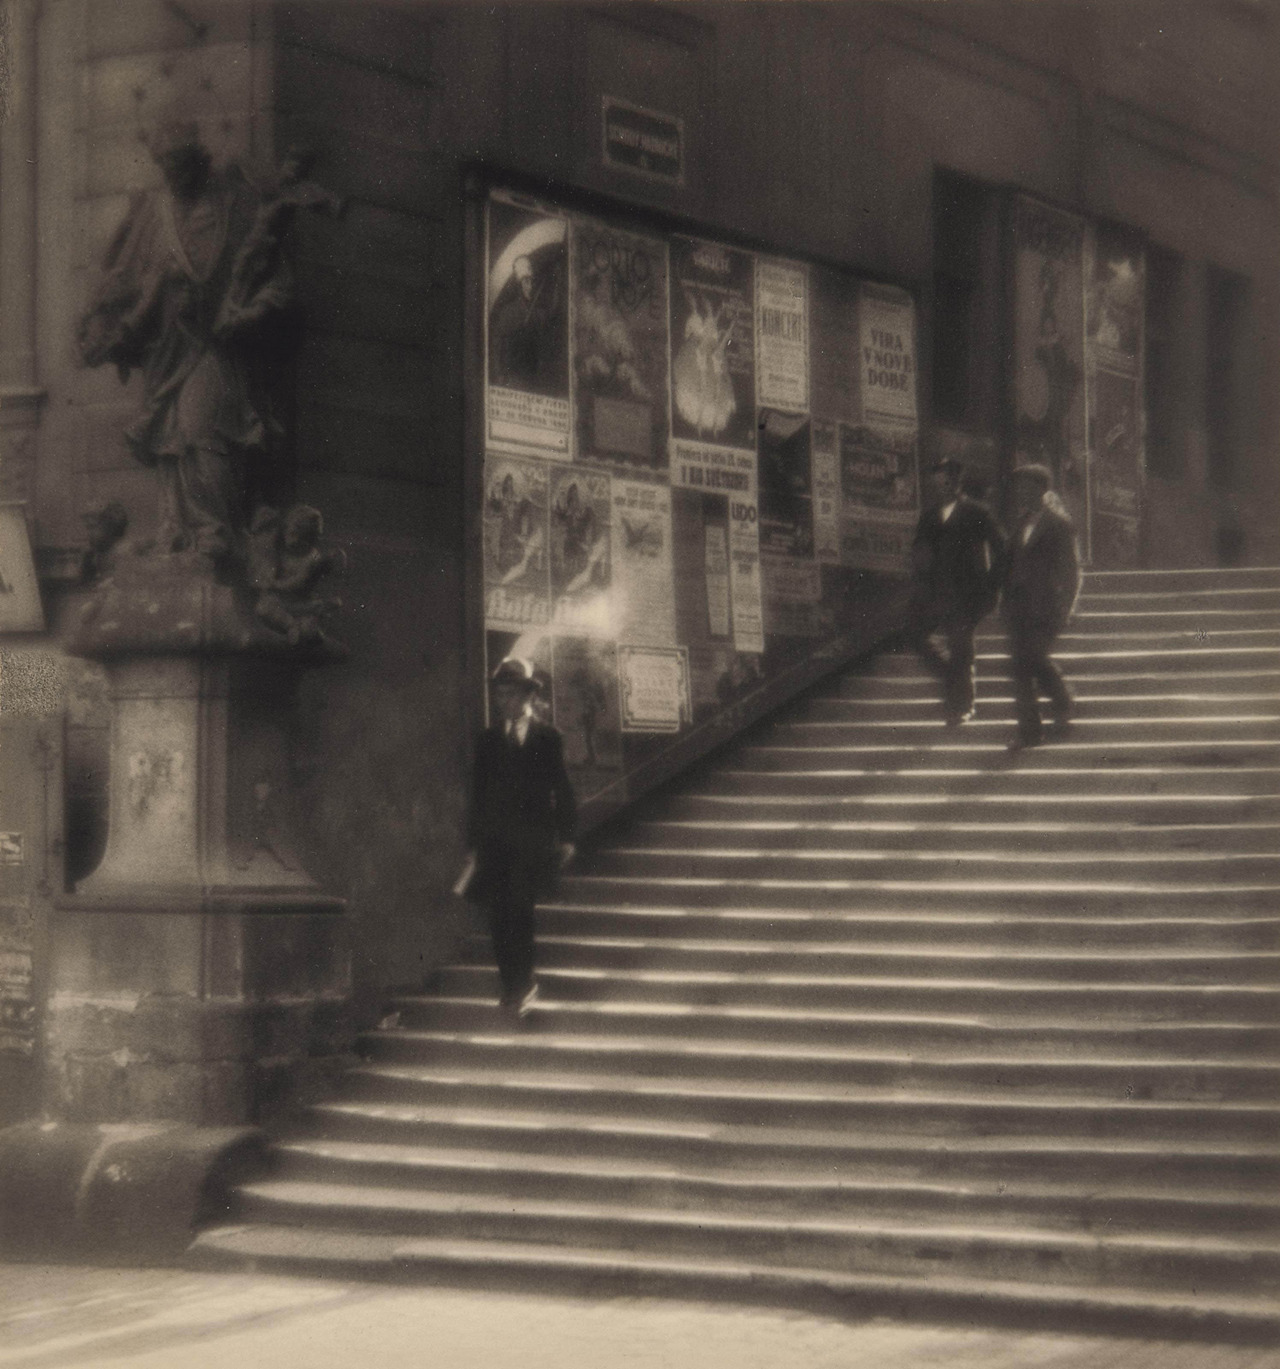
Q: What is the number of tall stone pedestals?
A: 1